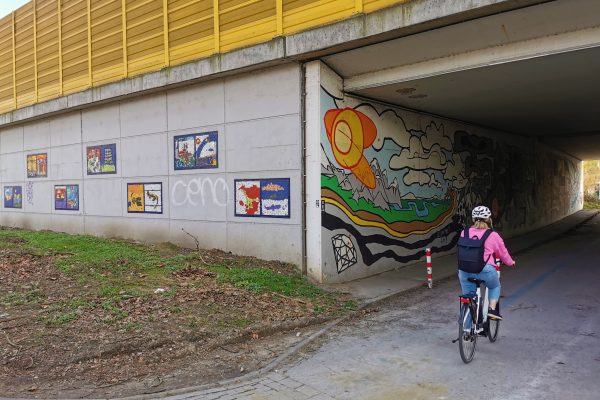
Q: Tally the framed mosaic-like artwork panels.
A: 7